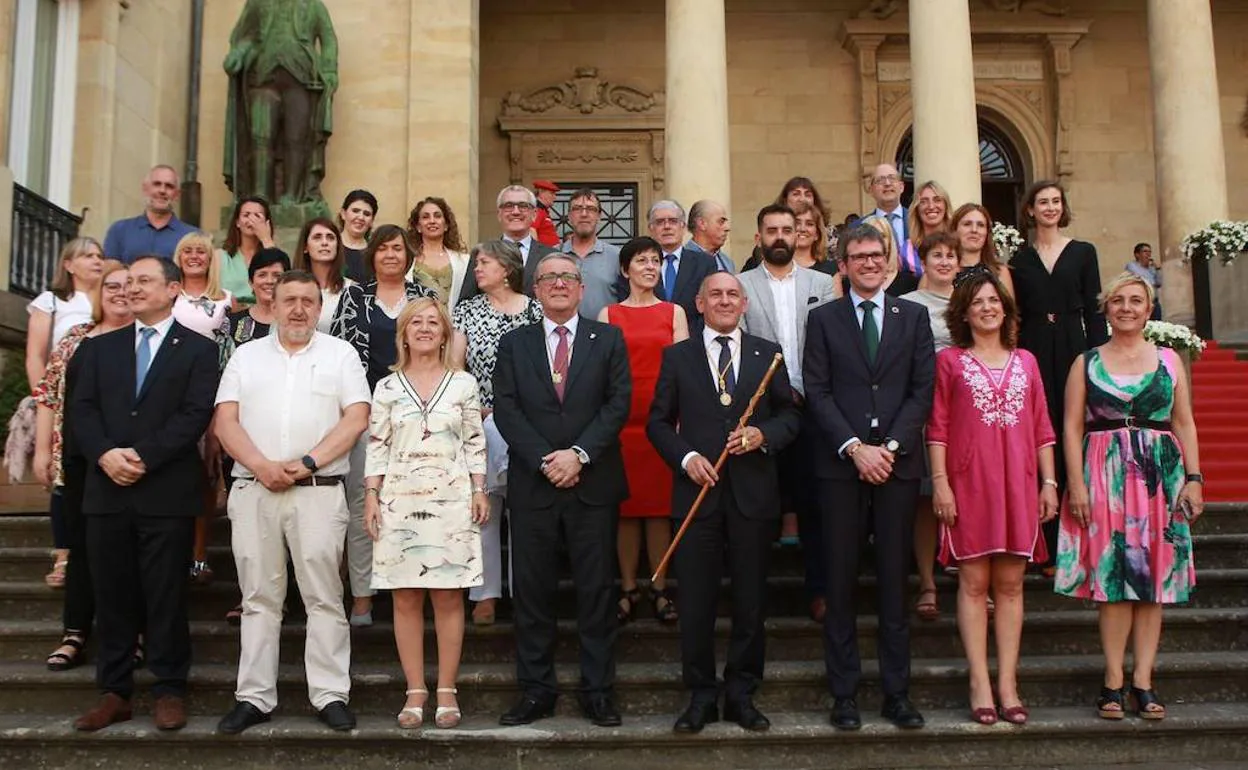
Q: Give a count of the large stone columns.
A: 3